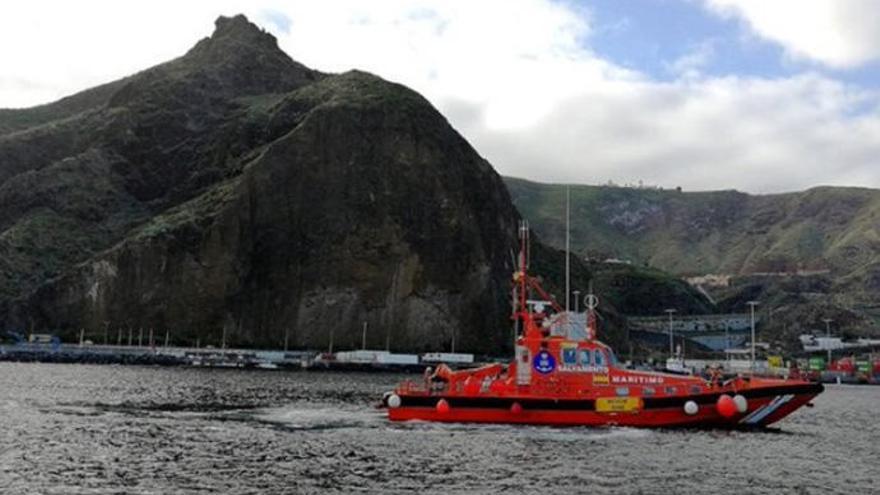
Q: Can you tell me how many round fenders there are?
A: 6